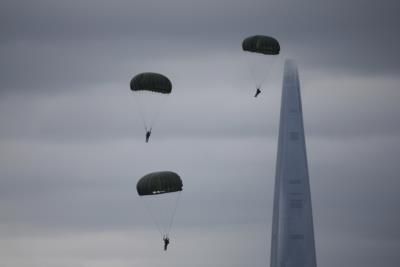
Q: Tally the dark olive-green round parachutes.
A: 3